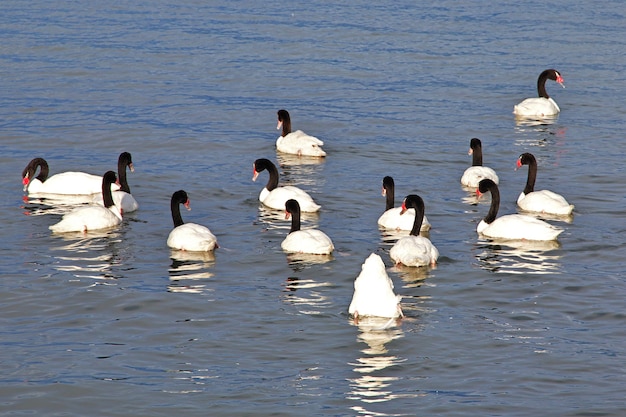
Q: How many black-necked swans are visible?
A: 14